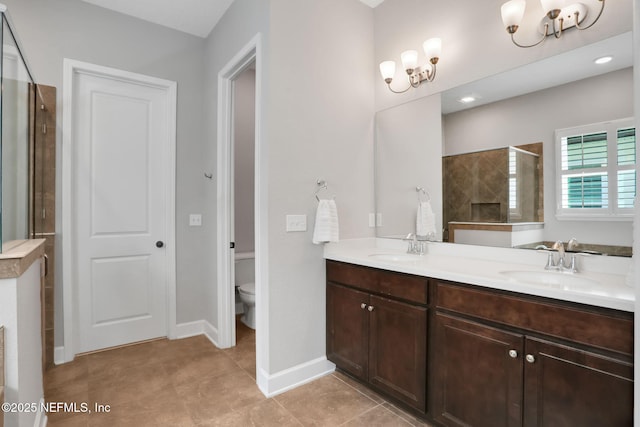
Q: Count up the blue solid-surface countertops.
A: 0